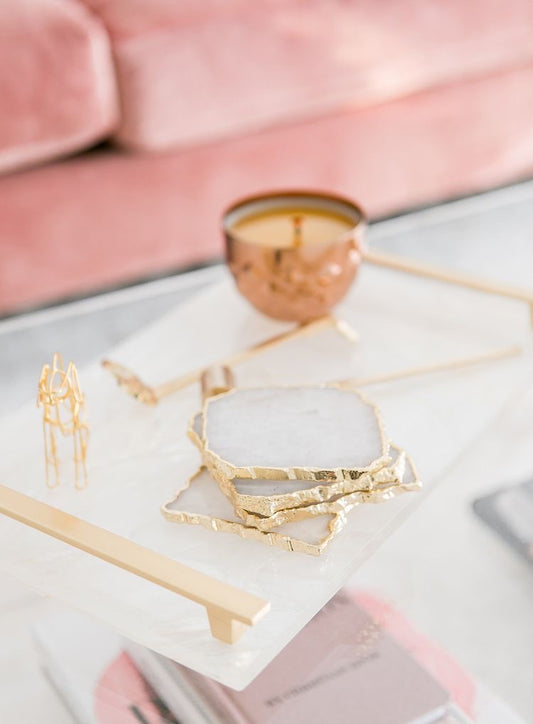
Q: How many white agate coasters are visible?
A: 4